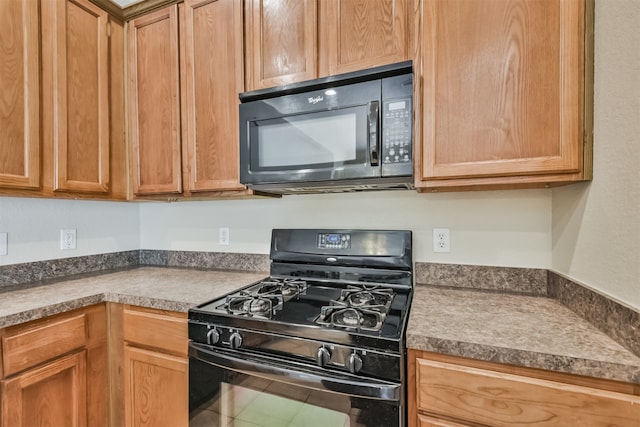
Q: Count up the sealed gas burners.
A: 4